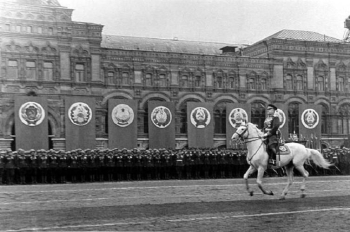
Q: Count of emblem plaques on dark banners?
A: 8